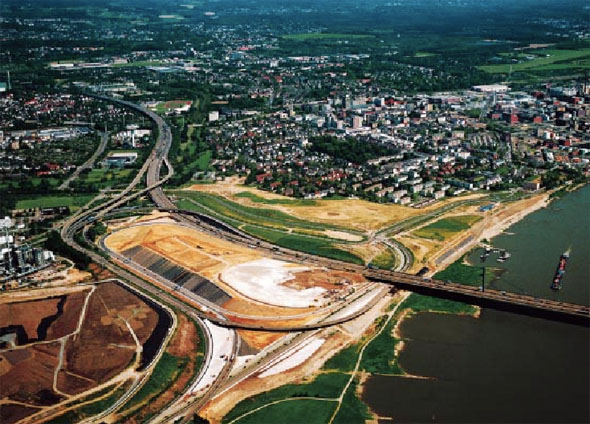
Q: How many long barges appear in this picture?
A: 1